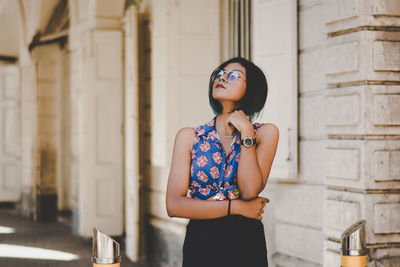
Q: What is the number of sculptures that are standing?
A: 0